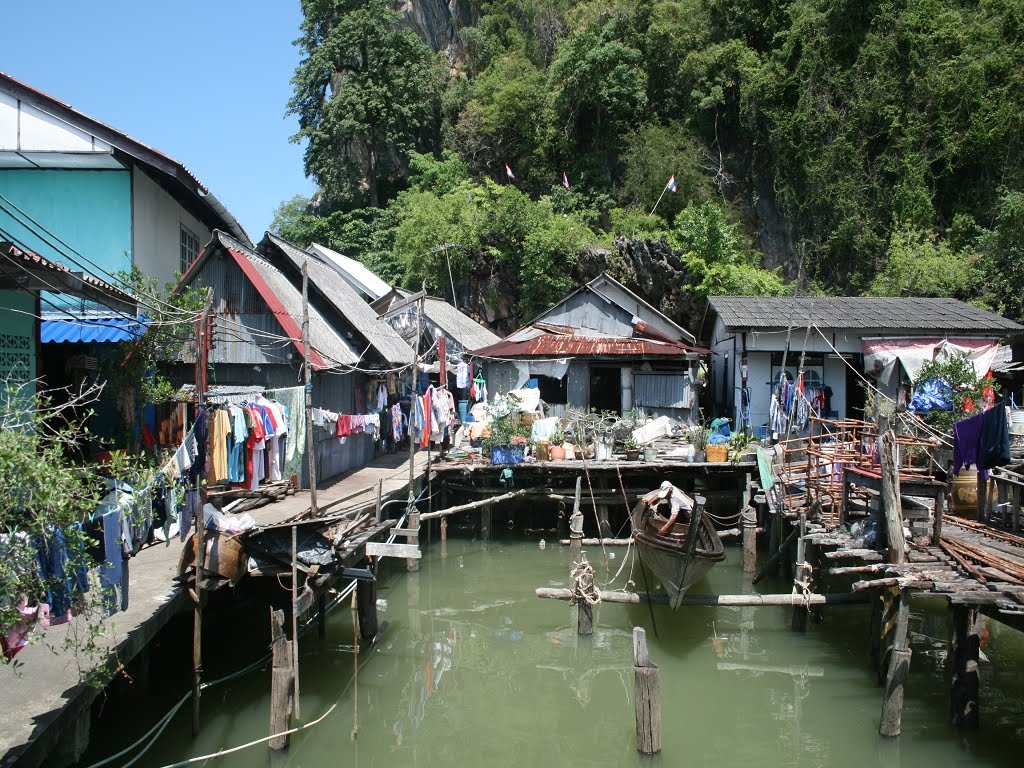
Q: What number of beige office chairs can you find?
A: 0